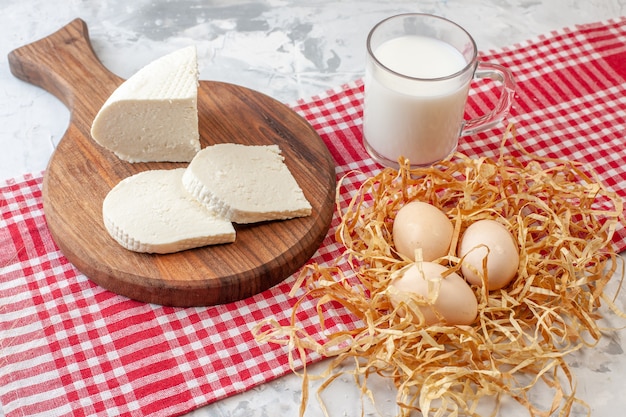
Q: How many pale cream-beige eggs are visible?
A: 3